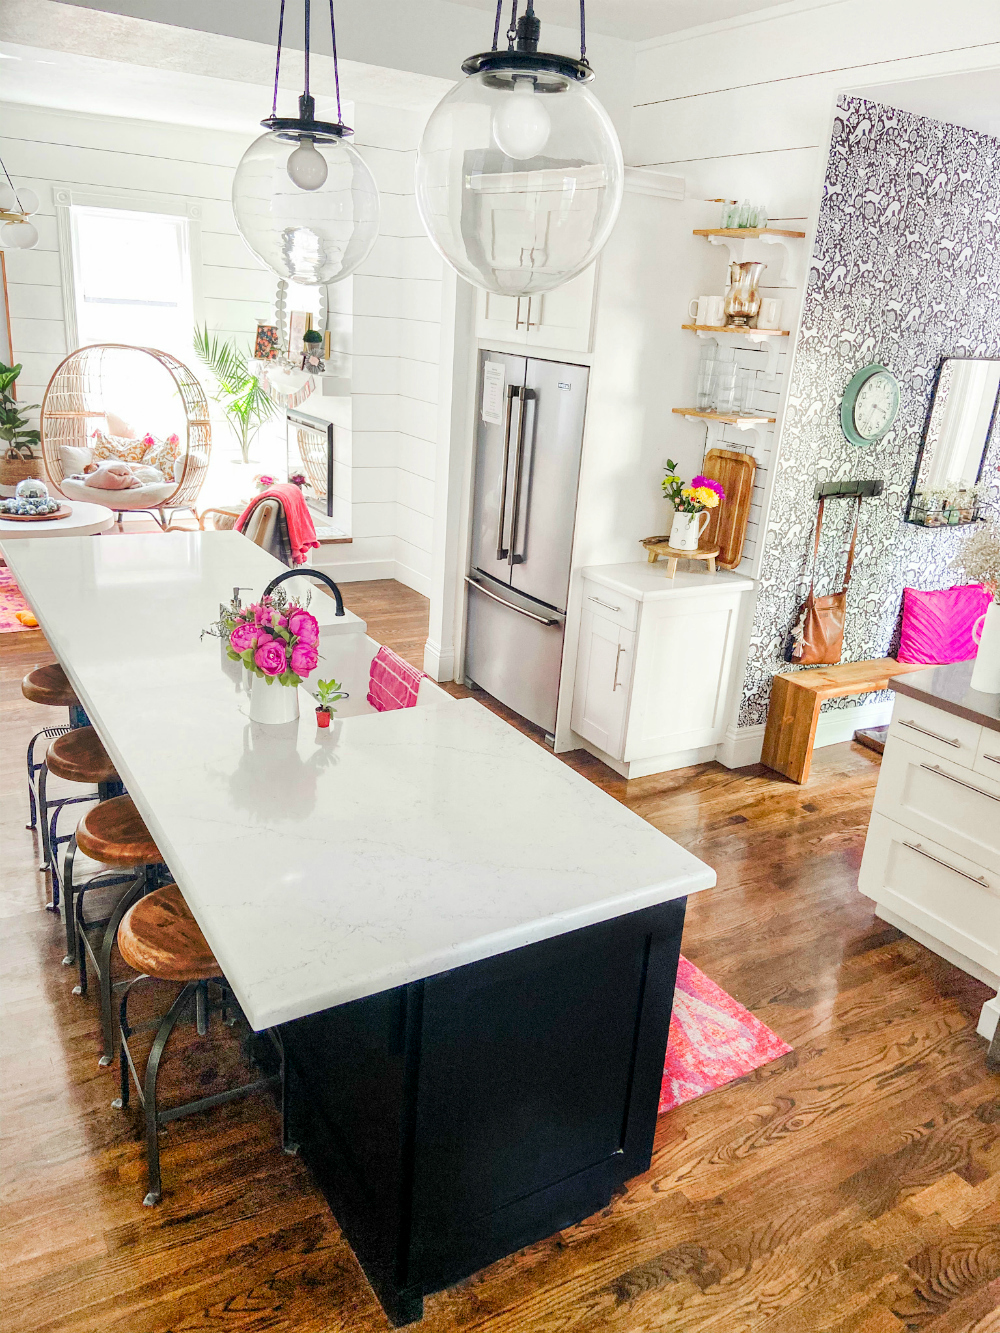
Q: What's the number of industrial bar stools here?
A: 4